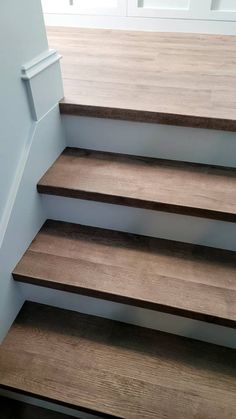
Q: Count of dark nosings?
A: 4